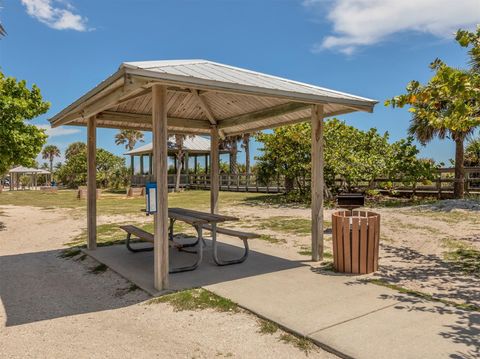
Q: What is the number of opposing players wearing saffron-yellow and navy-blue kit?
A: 0